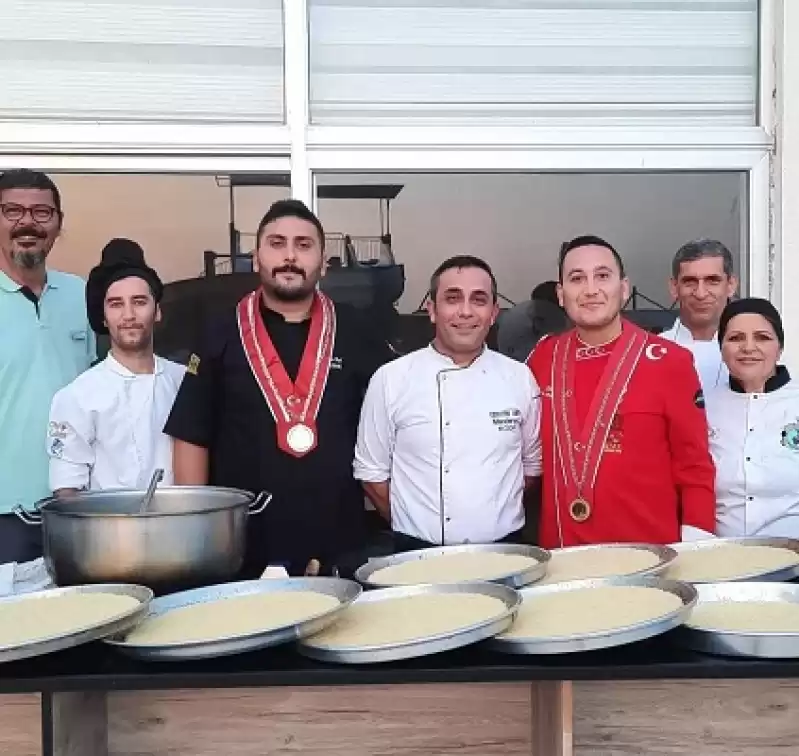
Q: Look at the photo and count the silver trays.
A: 8